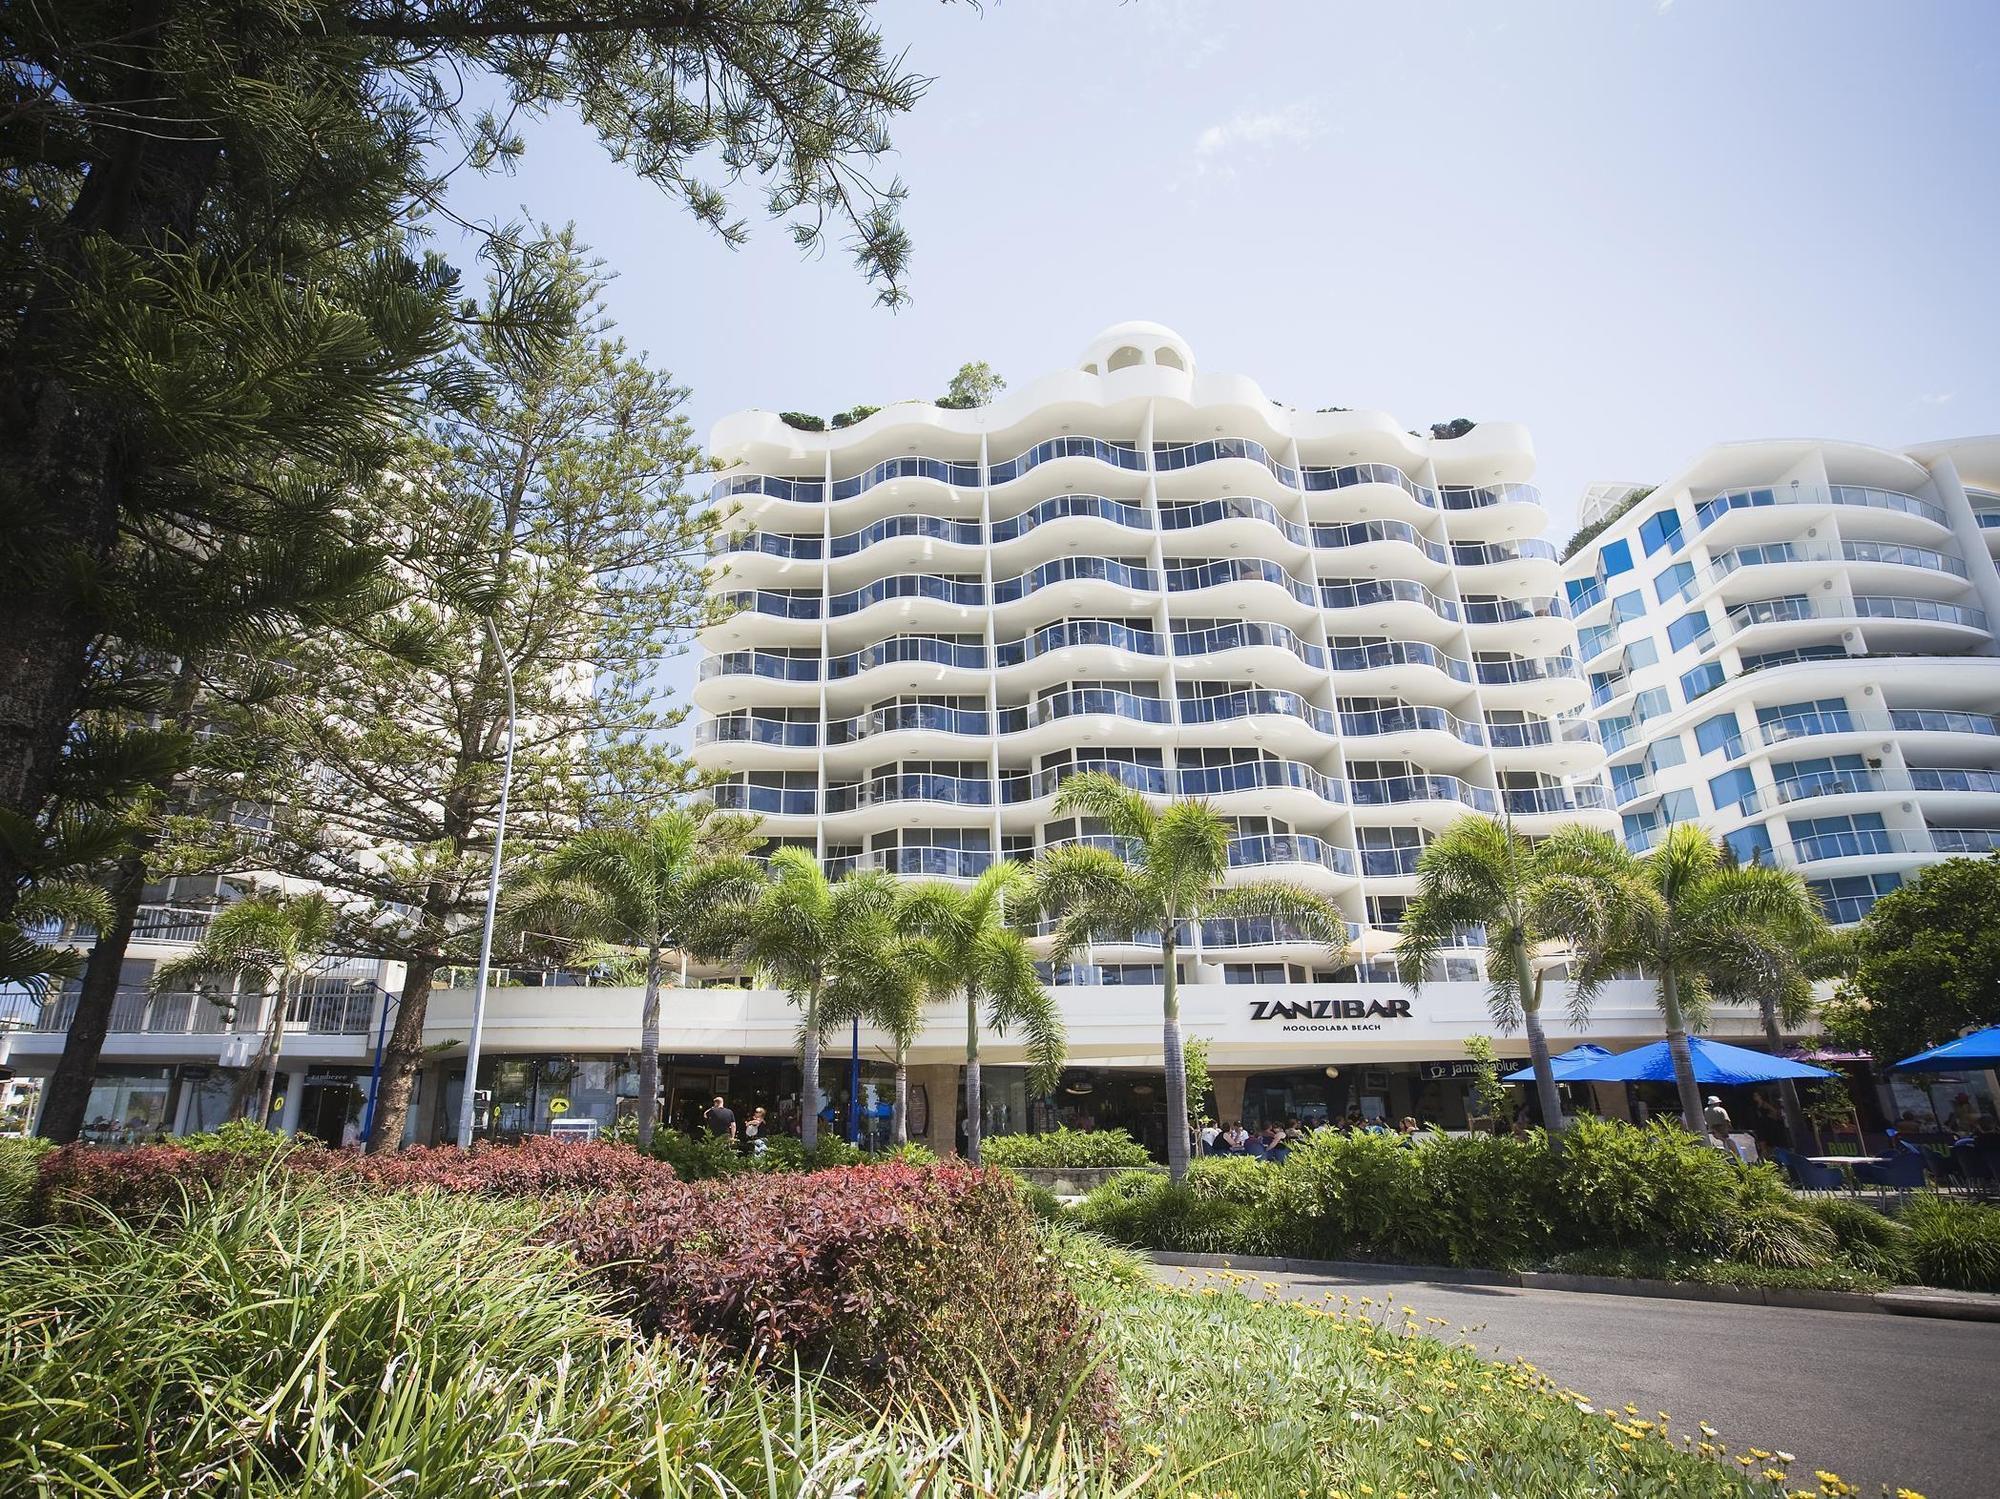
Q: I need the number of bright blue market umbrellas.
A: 3